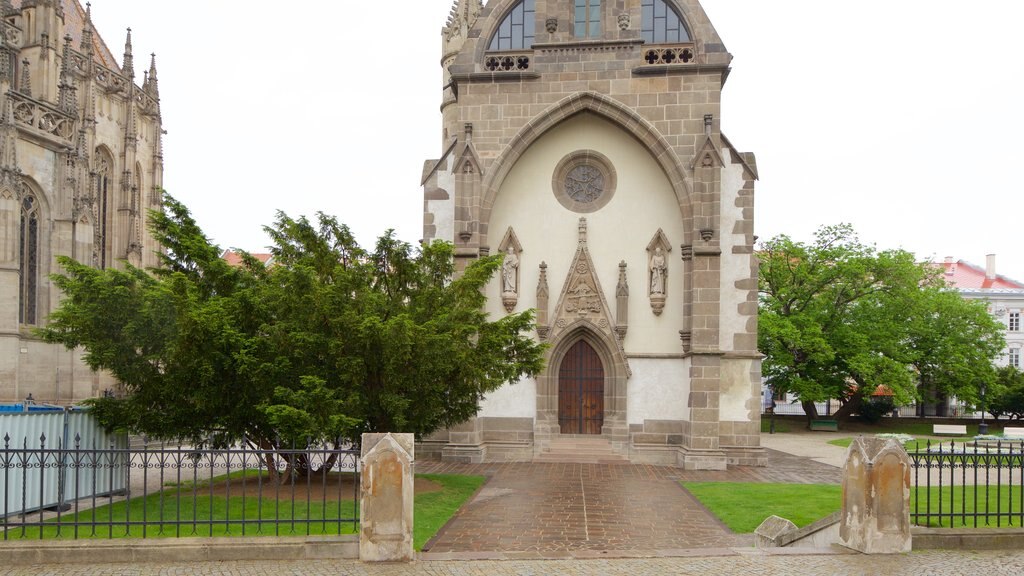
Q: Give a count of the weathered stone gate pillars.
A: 2